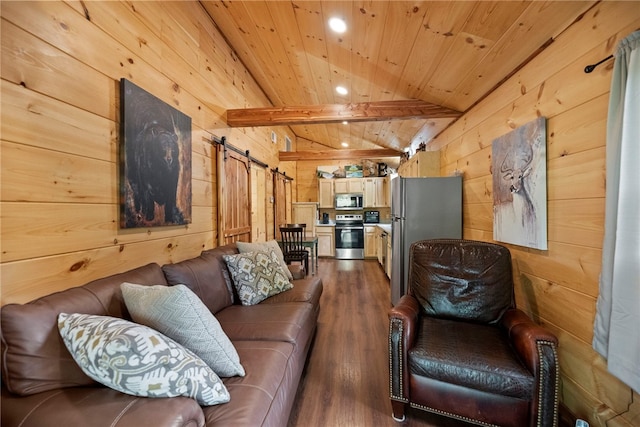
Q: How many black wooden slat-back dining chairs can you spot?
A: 2